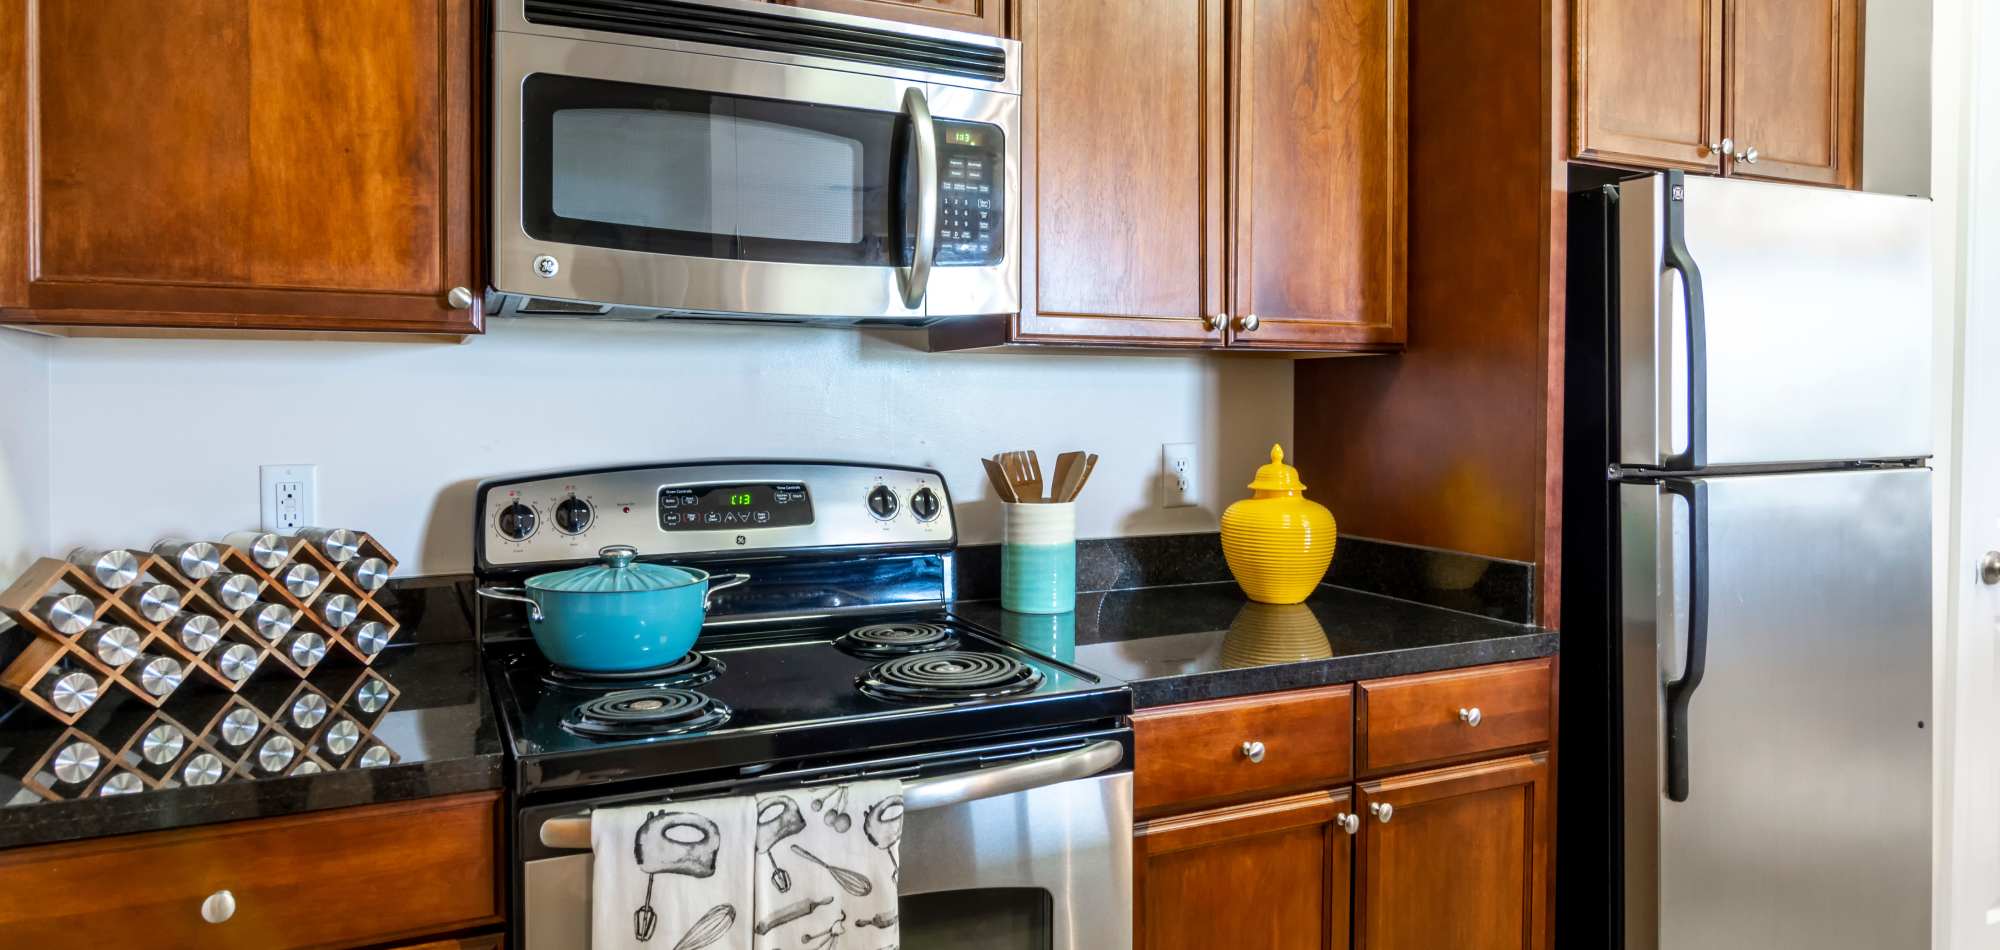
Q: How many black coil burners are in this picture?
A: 4